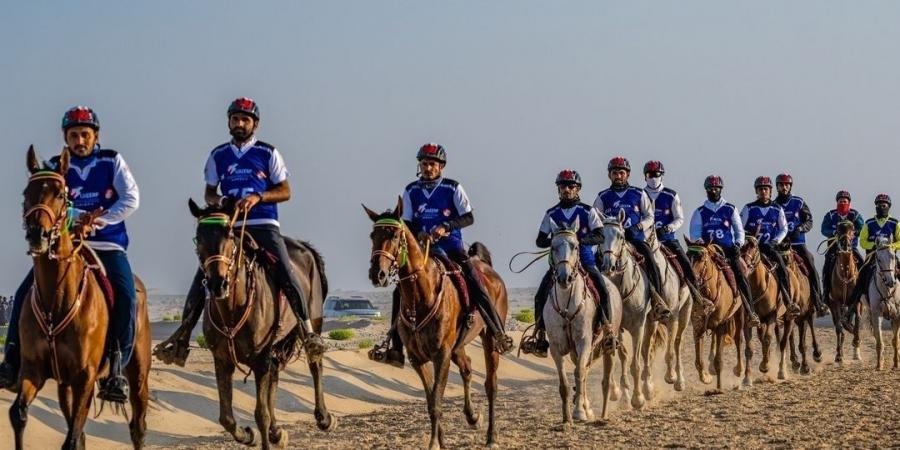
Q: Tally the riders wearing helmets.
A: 11